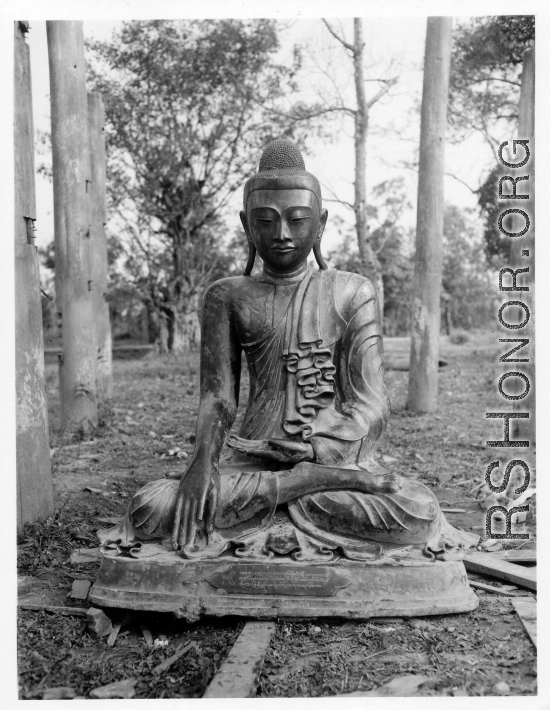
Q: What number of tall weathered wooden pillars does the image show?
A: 5